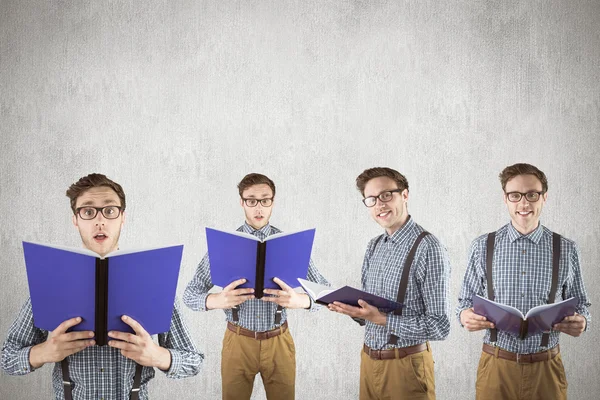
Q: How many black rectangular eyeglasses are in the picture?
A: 4